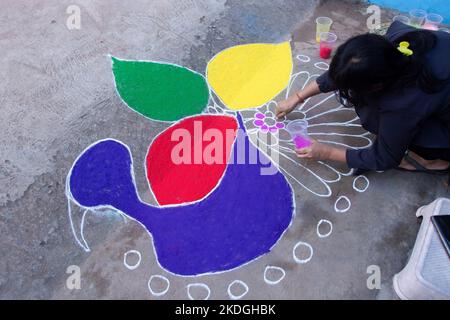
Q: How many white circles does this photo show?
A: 11